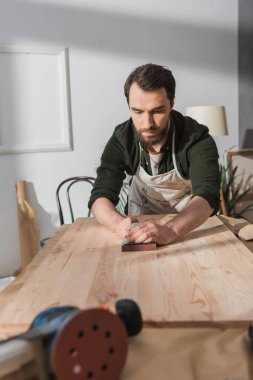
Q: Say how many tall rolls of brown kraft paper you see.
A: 1